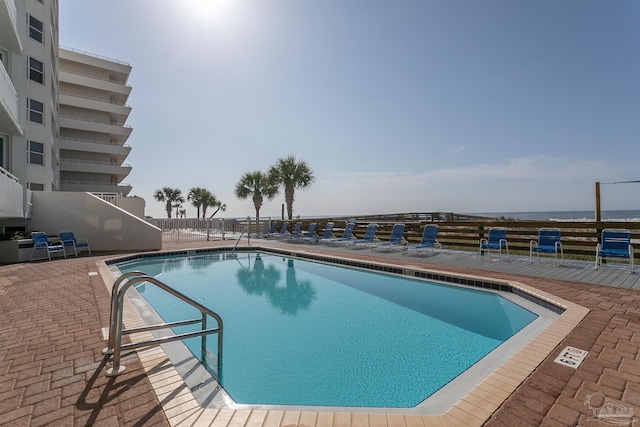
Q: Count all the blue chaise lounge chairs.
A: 9